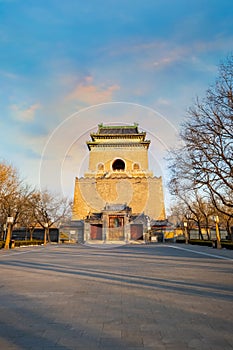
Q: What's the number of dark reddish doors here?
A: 2